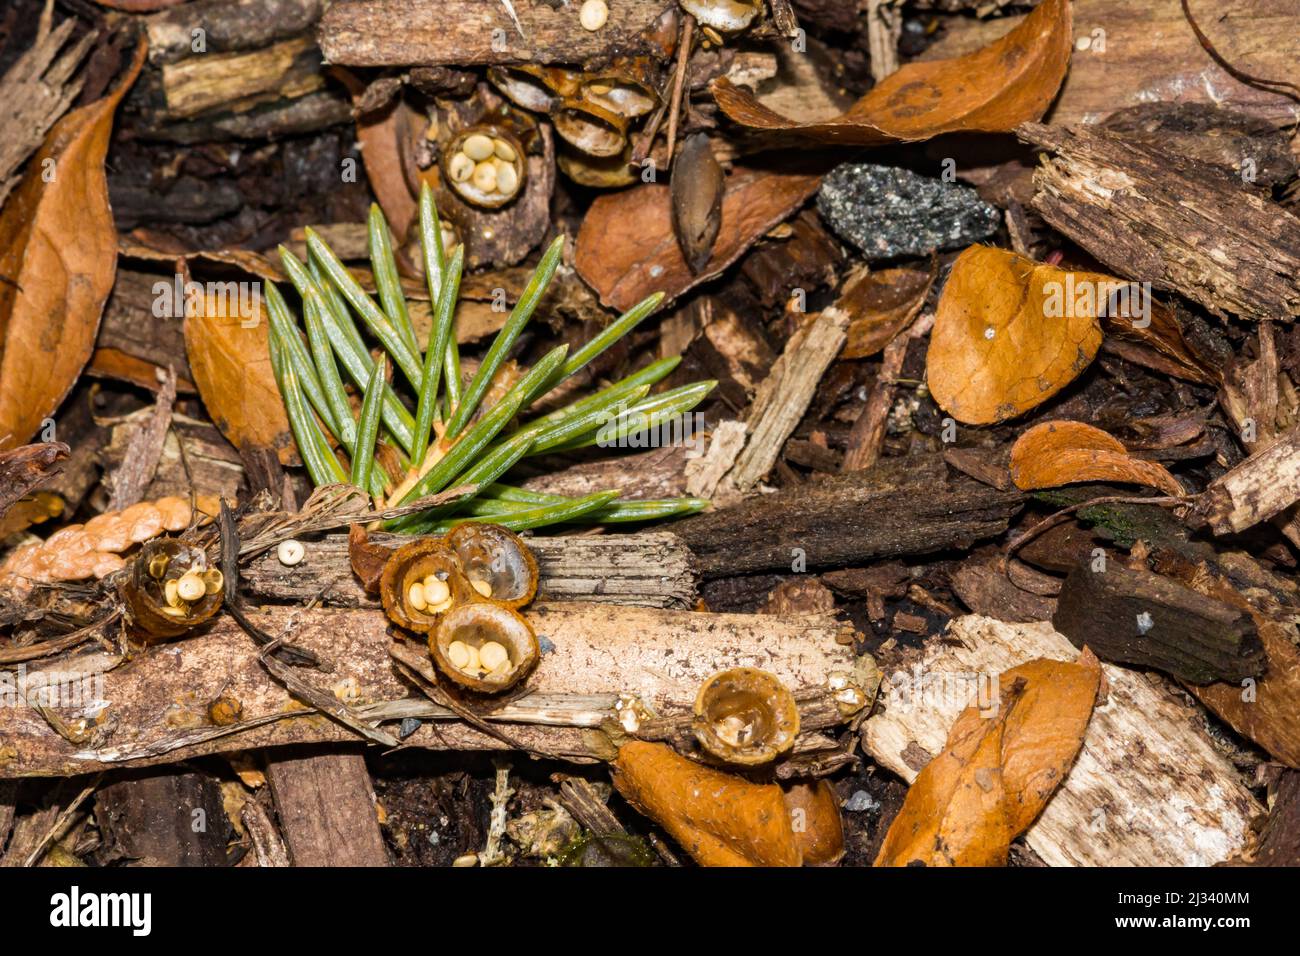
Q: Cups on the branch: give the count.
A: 5